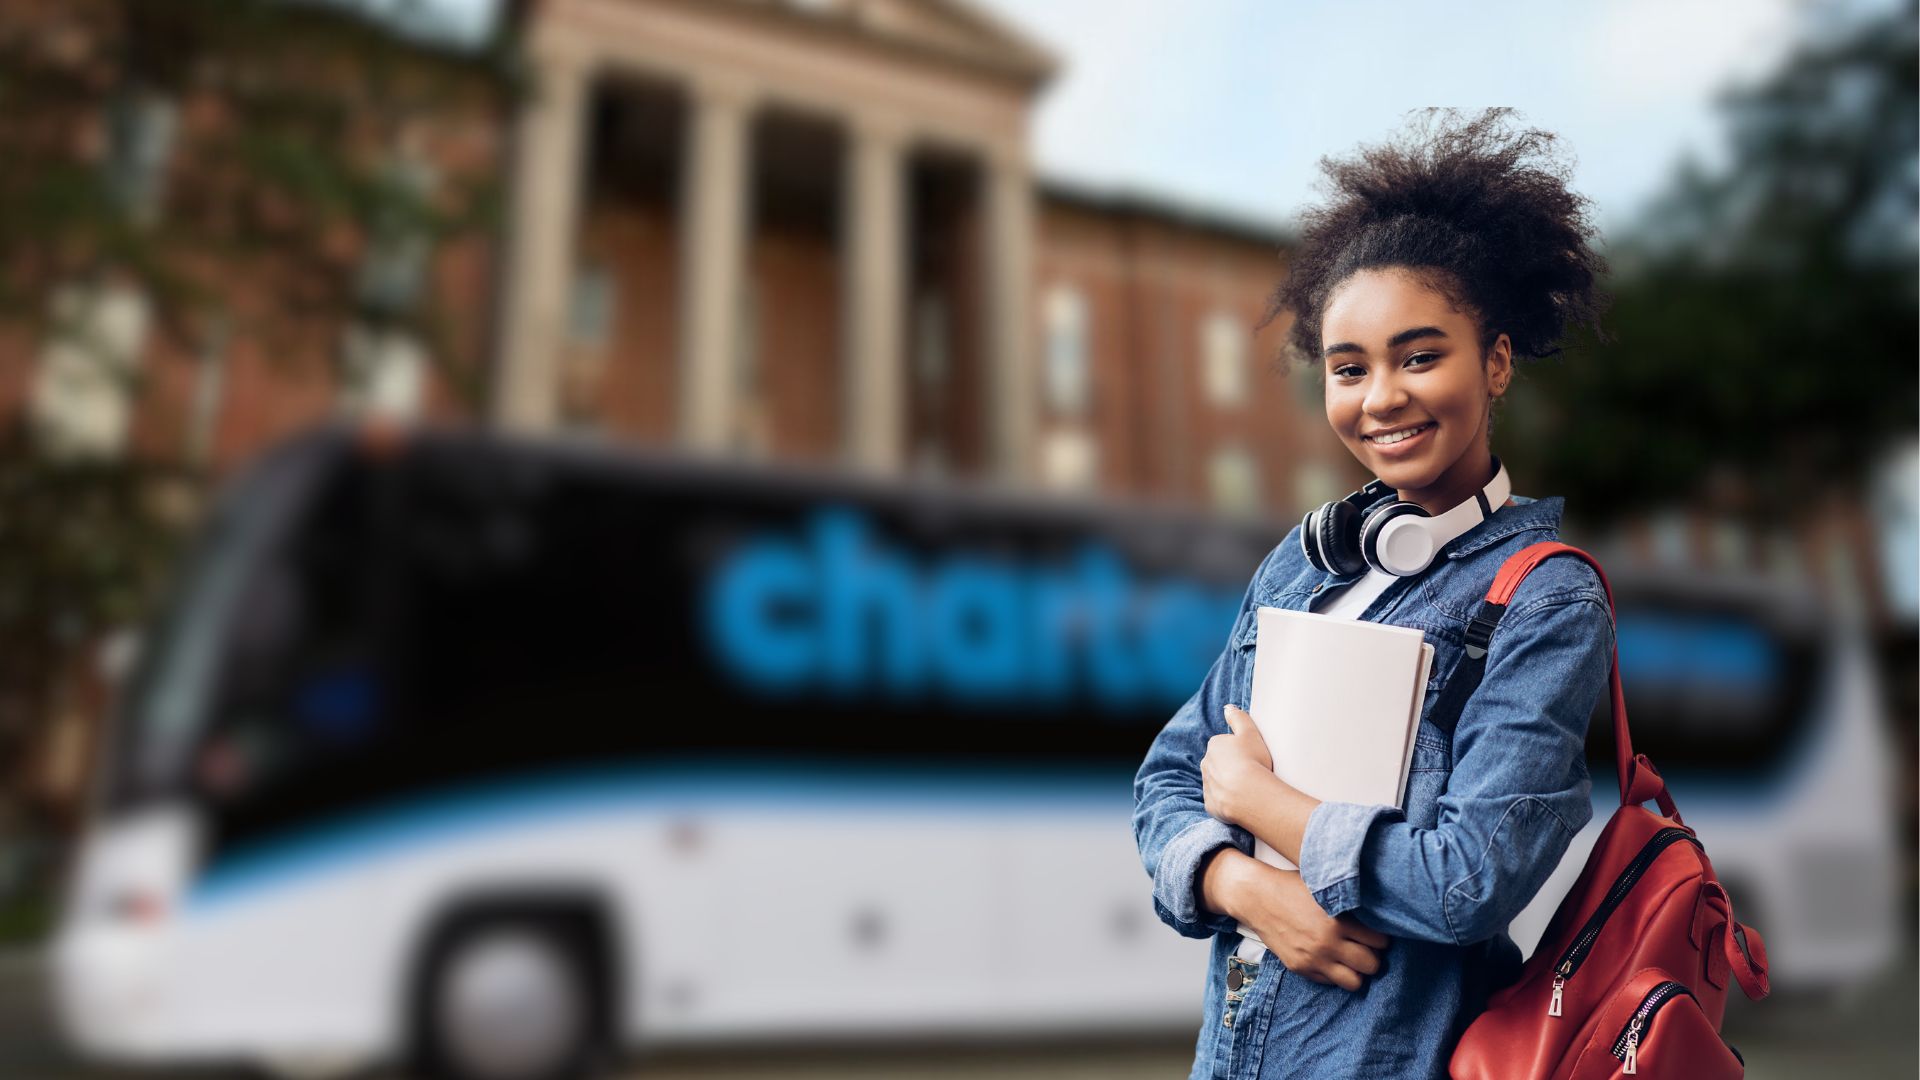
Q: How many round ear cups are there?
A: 2